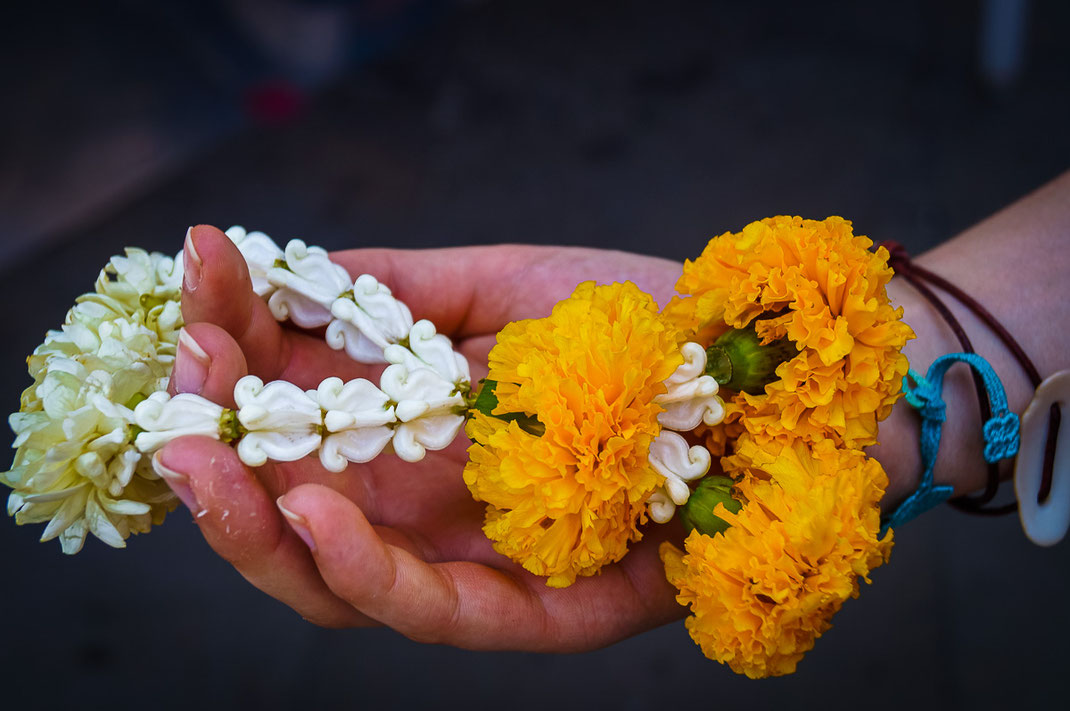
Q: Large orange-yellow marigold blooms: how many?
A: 3